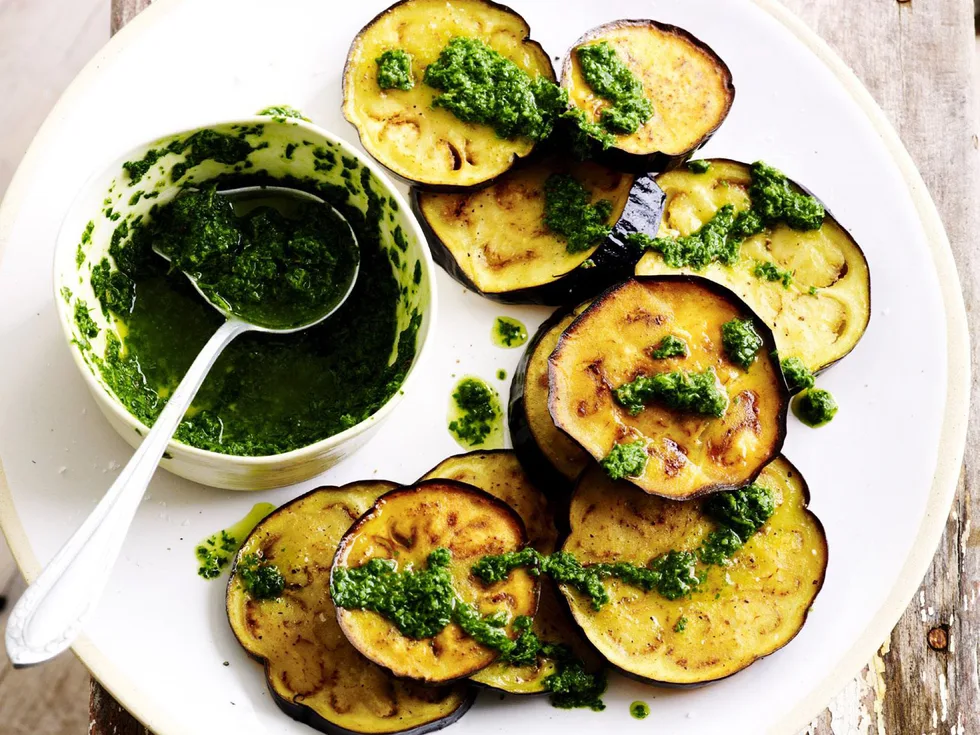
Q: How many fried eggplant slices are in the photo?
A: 10